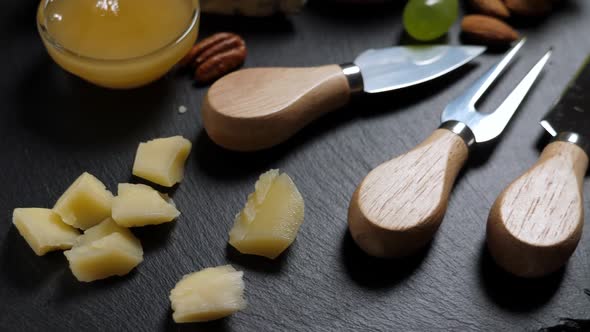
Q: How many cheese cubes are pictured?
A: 7